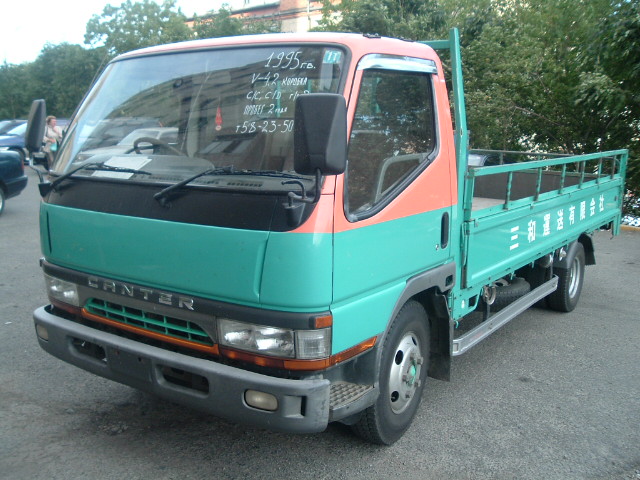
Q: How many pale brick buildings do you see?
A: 1